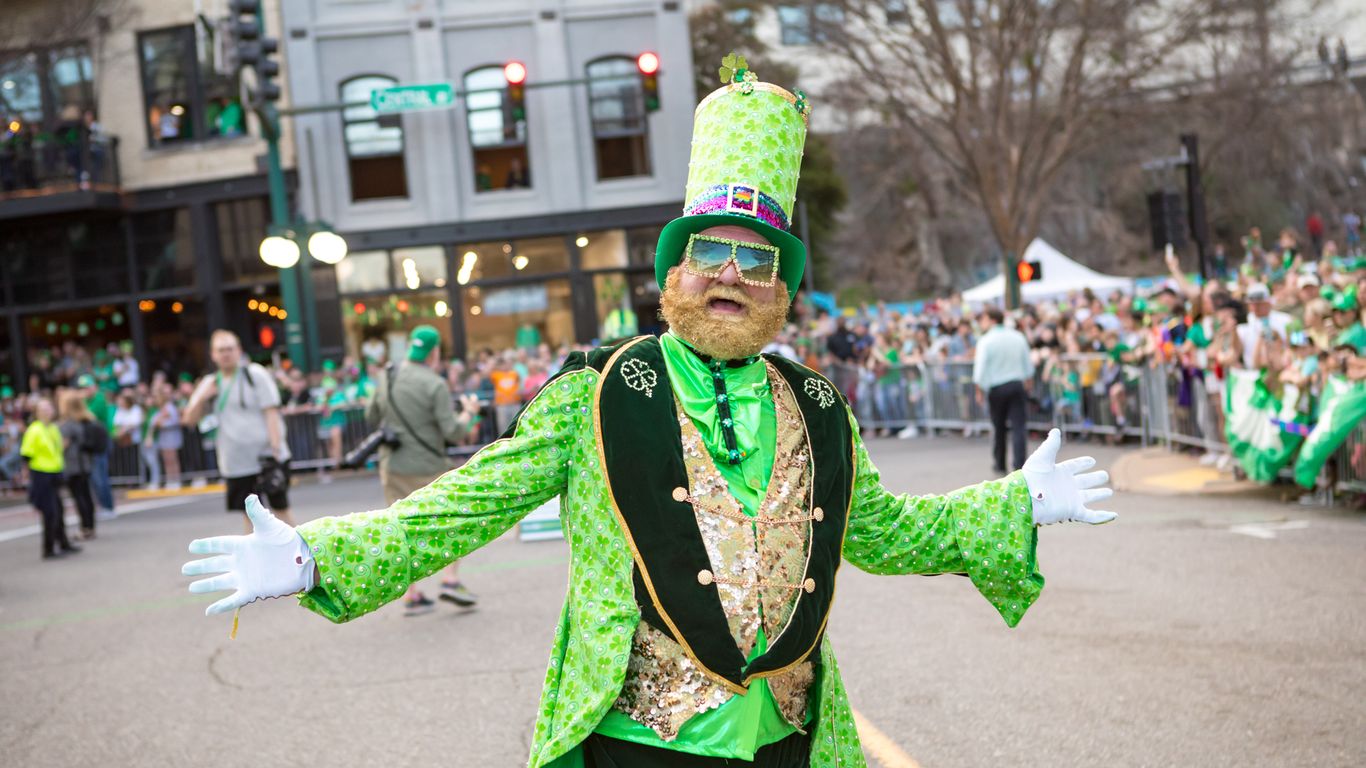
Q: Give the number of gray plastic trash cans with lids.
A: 0